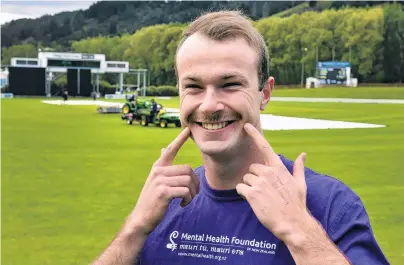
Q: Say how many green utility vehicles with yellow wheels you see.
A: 2